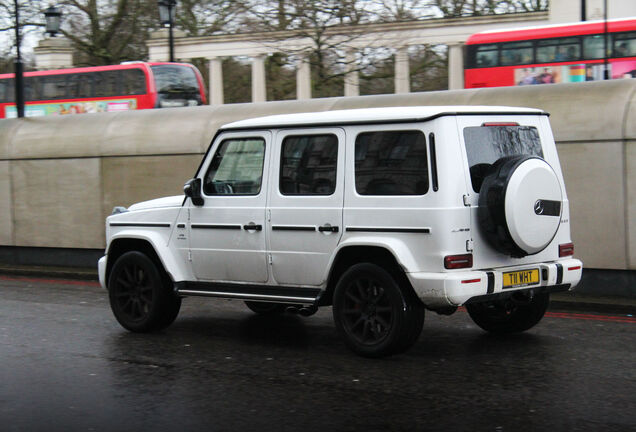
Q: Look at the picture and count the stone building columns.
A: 6